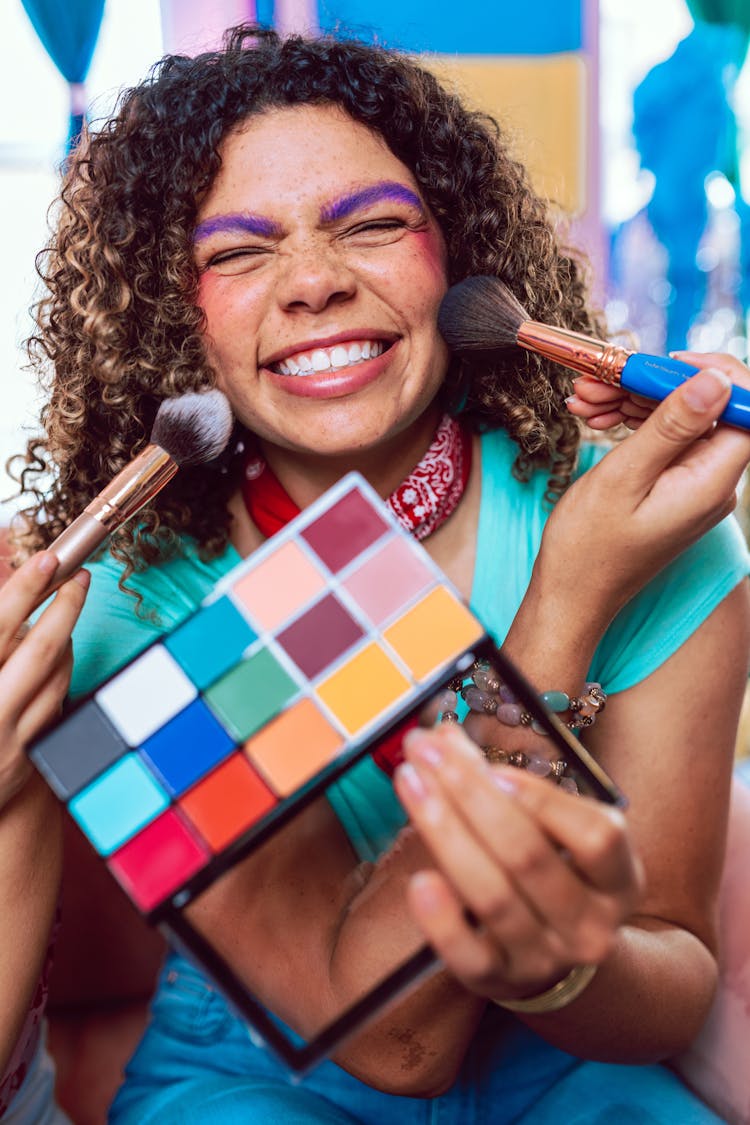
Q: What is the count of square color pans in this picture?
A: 15